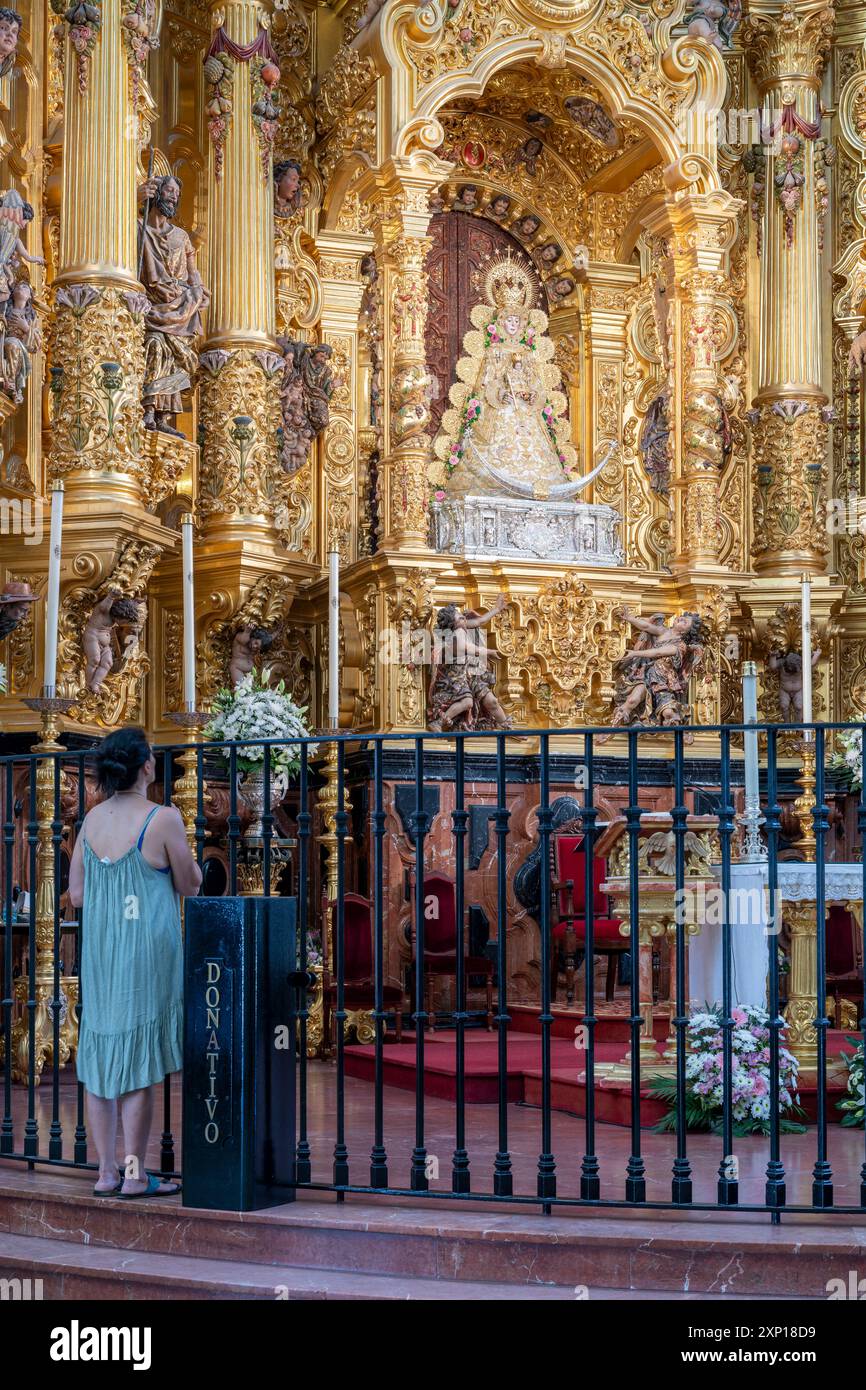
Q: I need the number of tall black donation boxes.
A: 1